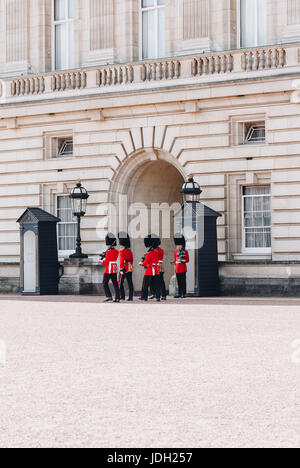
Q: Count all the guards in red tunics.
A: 5